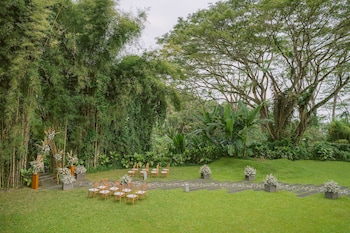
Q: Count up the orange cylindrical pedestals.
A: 2